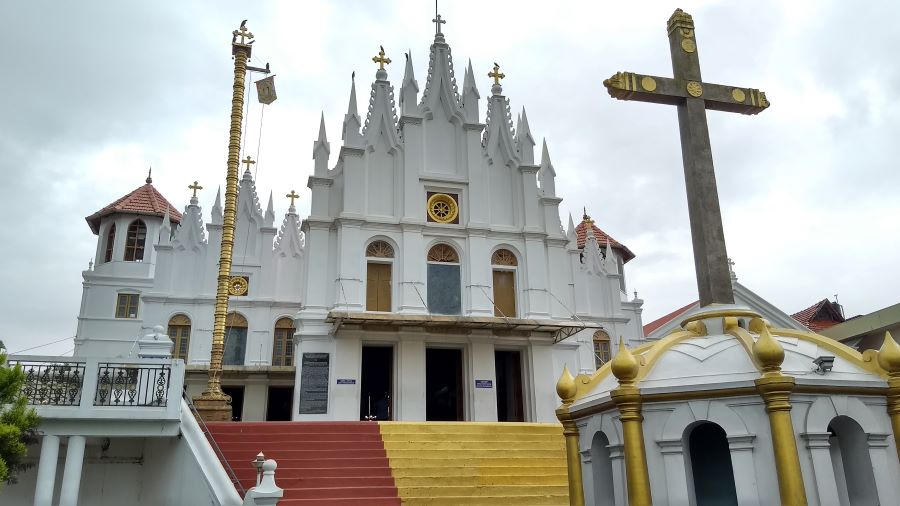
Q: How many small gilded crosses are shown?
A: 7